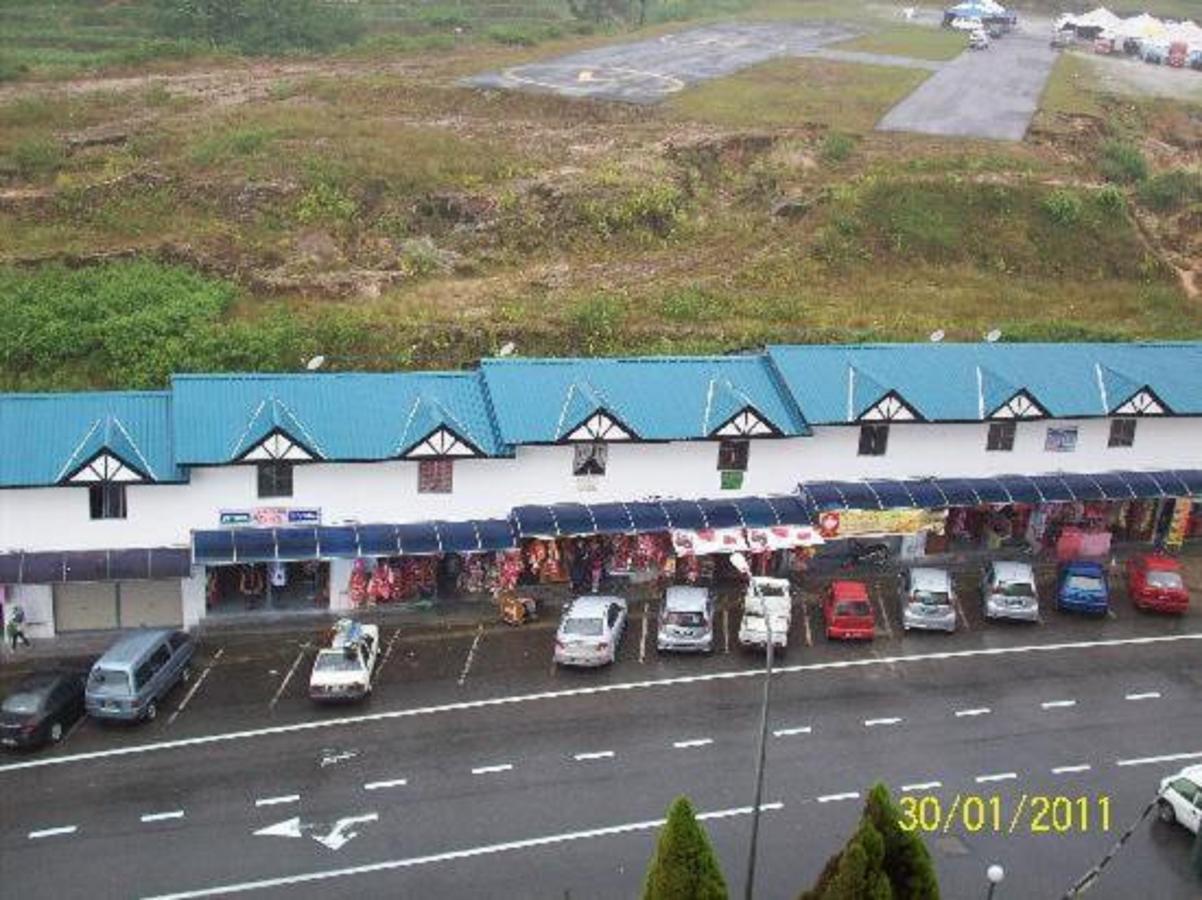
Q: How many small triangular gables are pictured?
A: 8